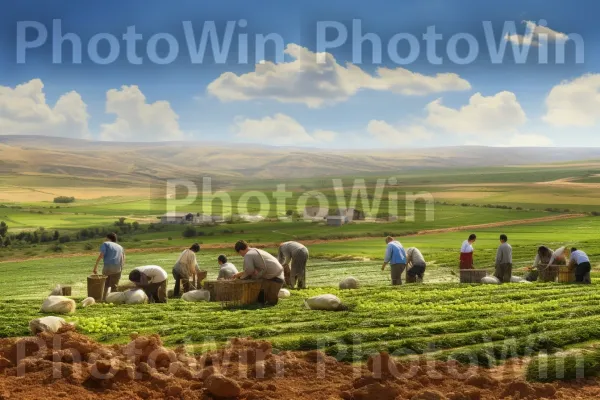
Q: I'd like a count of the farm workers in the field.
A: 13